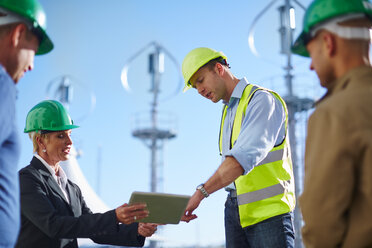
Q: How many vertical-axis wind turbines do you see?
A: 3